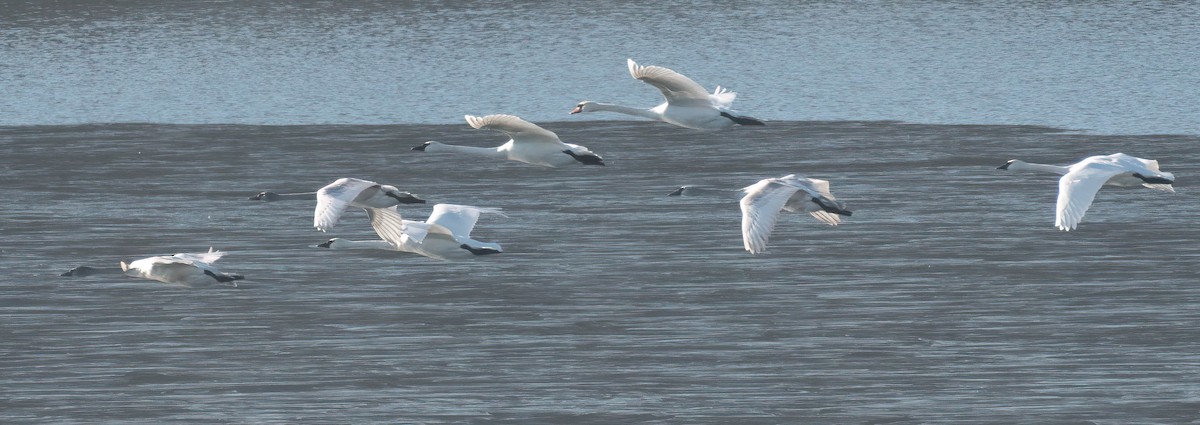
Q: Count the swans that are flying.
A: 7